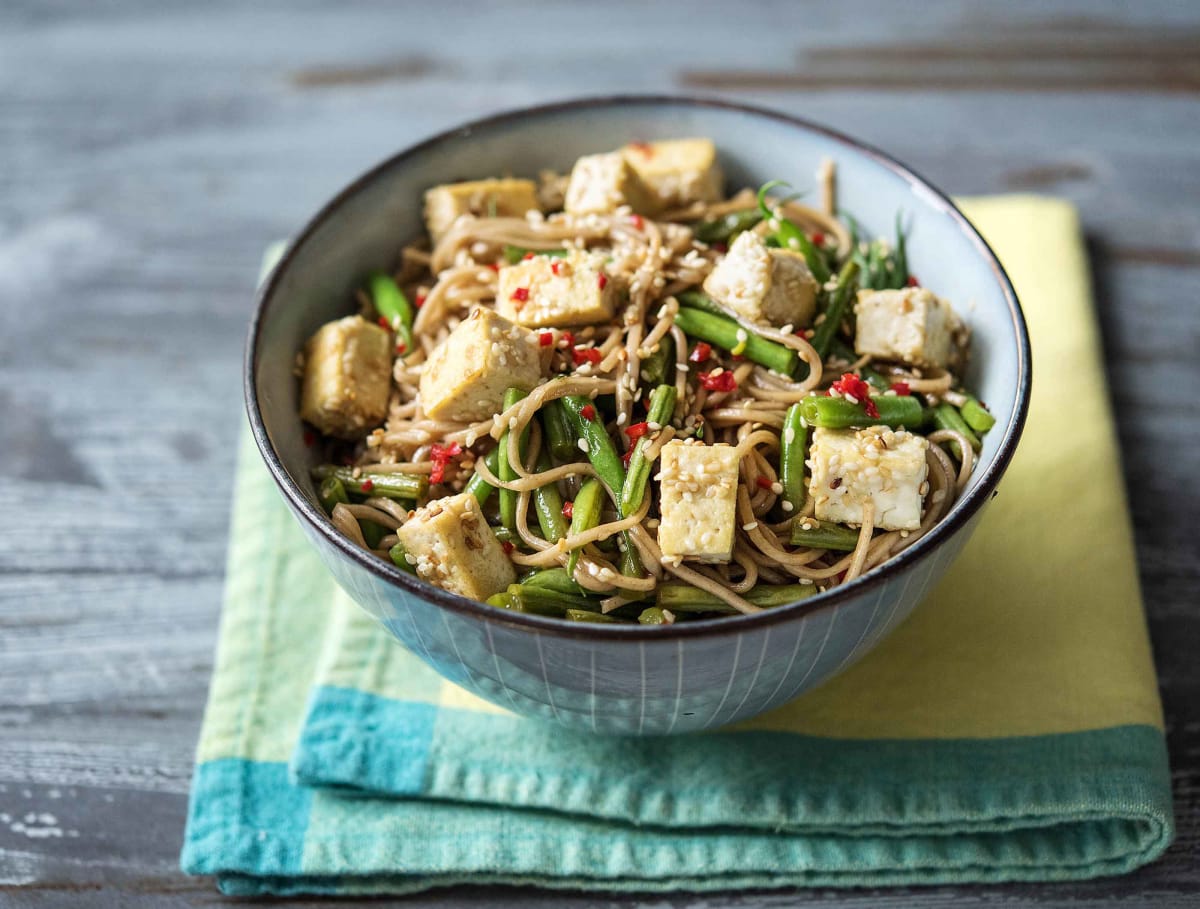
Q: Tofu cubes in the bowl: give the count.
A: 11